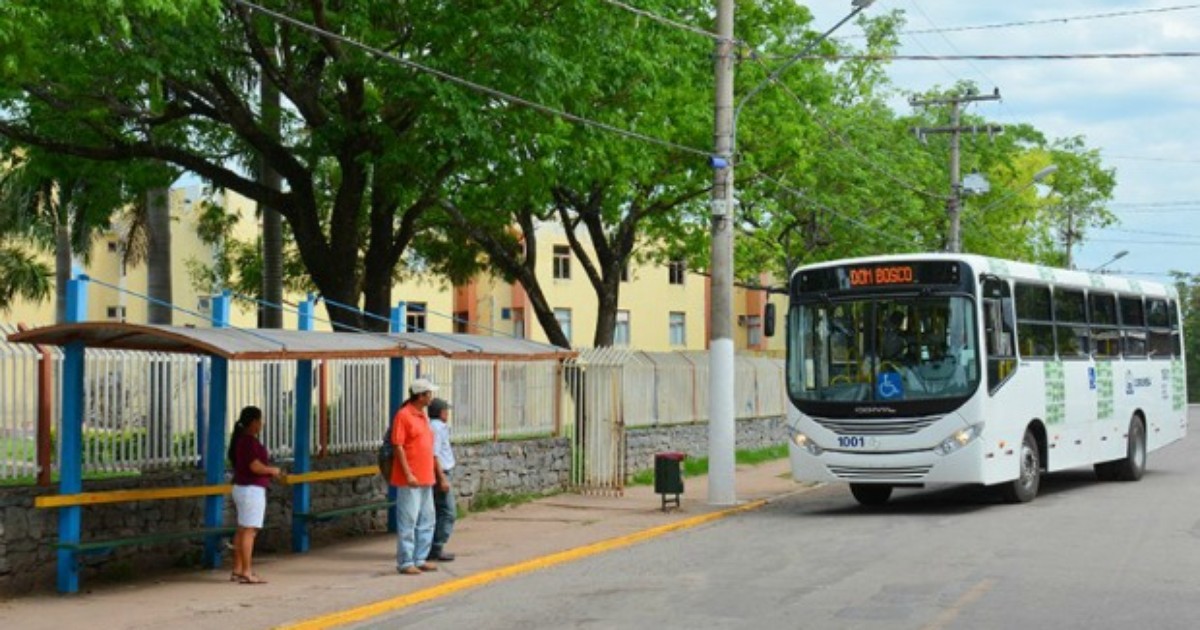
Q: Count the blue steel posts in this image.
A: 4